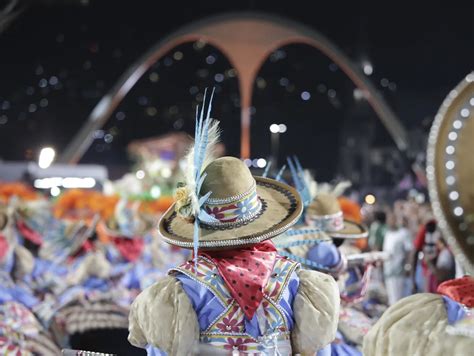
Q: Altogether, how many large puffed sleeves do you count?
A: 3